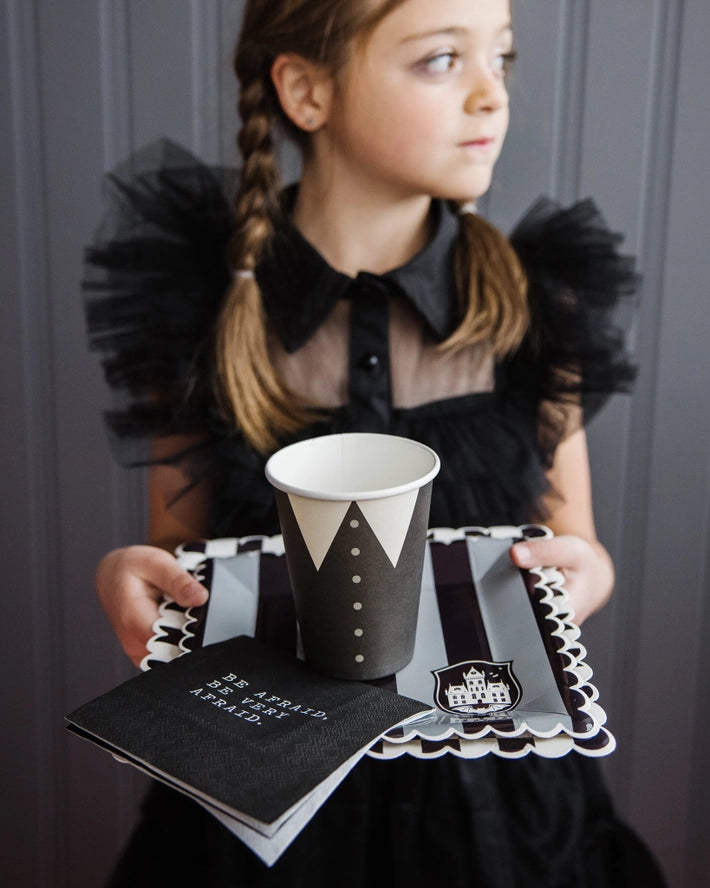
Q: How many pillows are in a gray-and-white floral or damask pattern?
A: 0